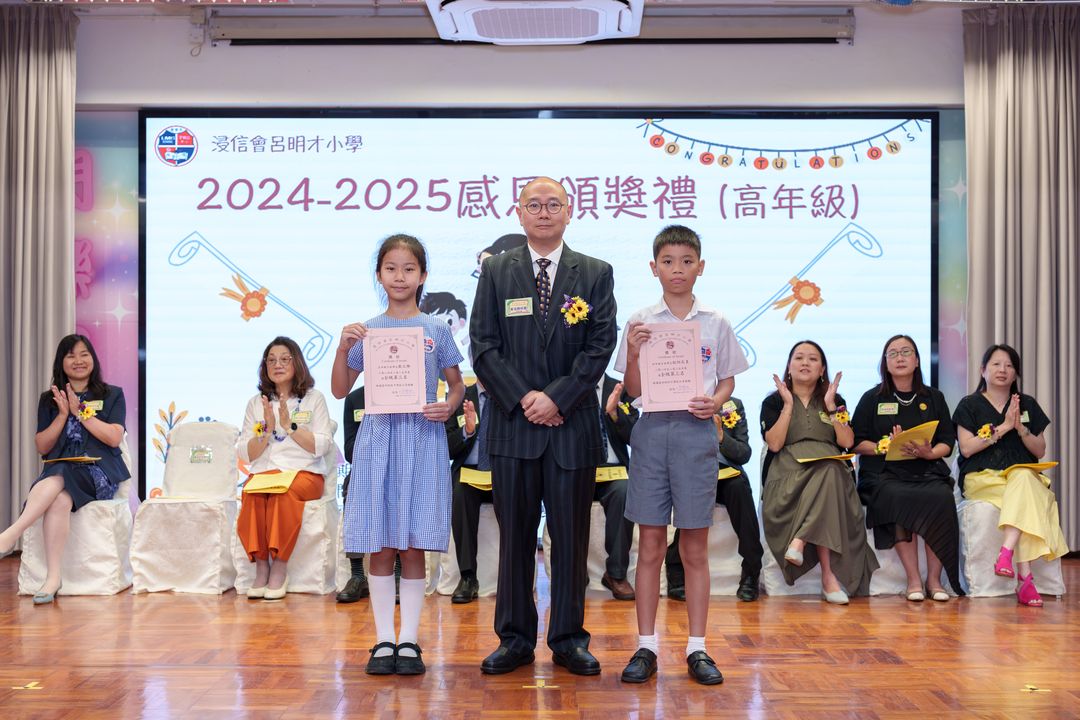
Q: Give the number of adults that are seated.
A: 9